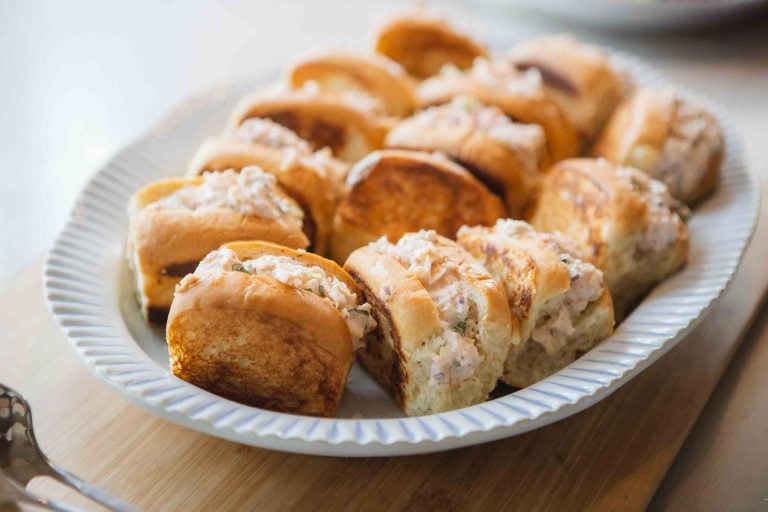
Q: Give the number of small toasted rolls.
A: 14